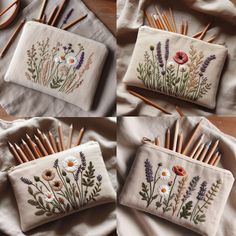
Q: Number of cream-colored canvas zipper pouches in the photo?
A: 4